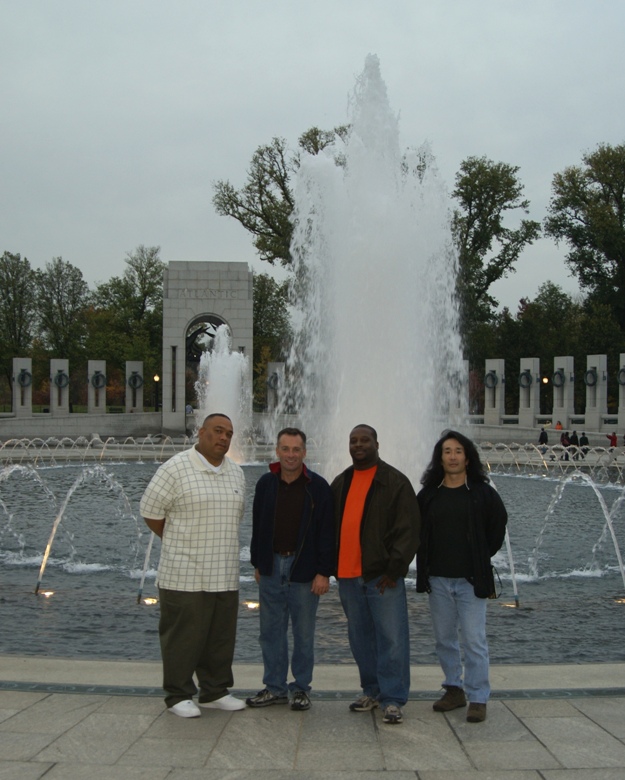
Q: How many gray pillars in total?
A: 11